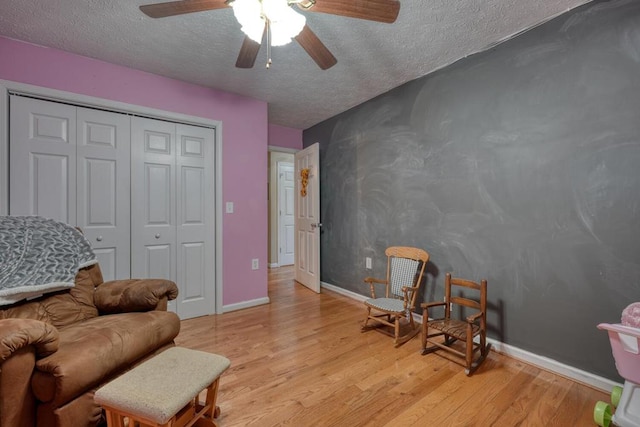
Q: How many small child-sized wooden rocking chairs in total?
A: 2